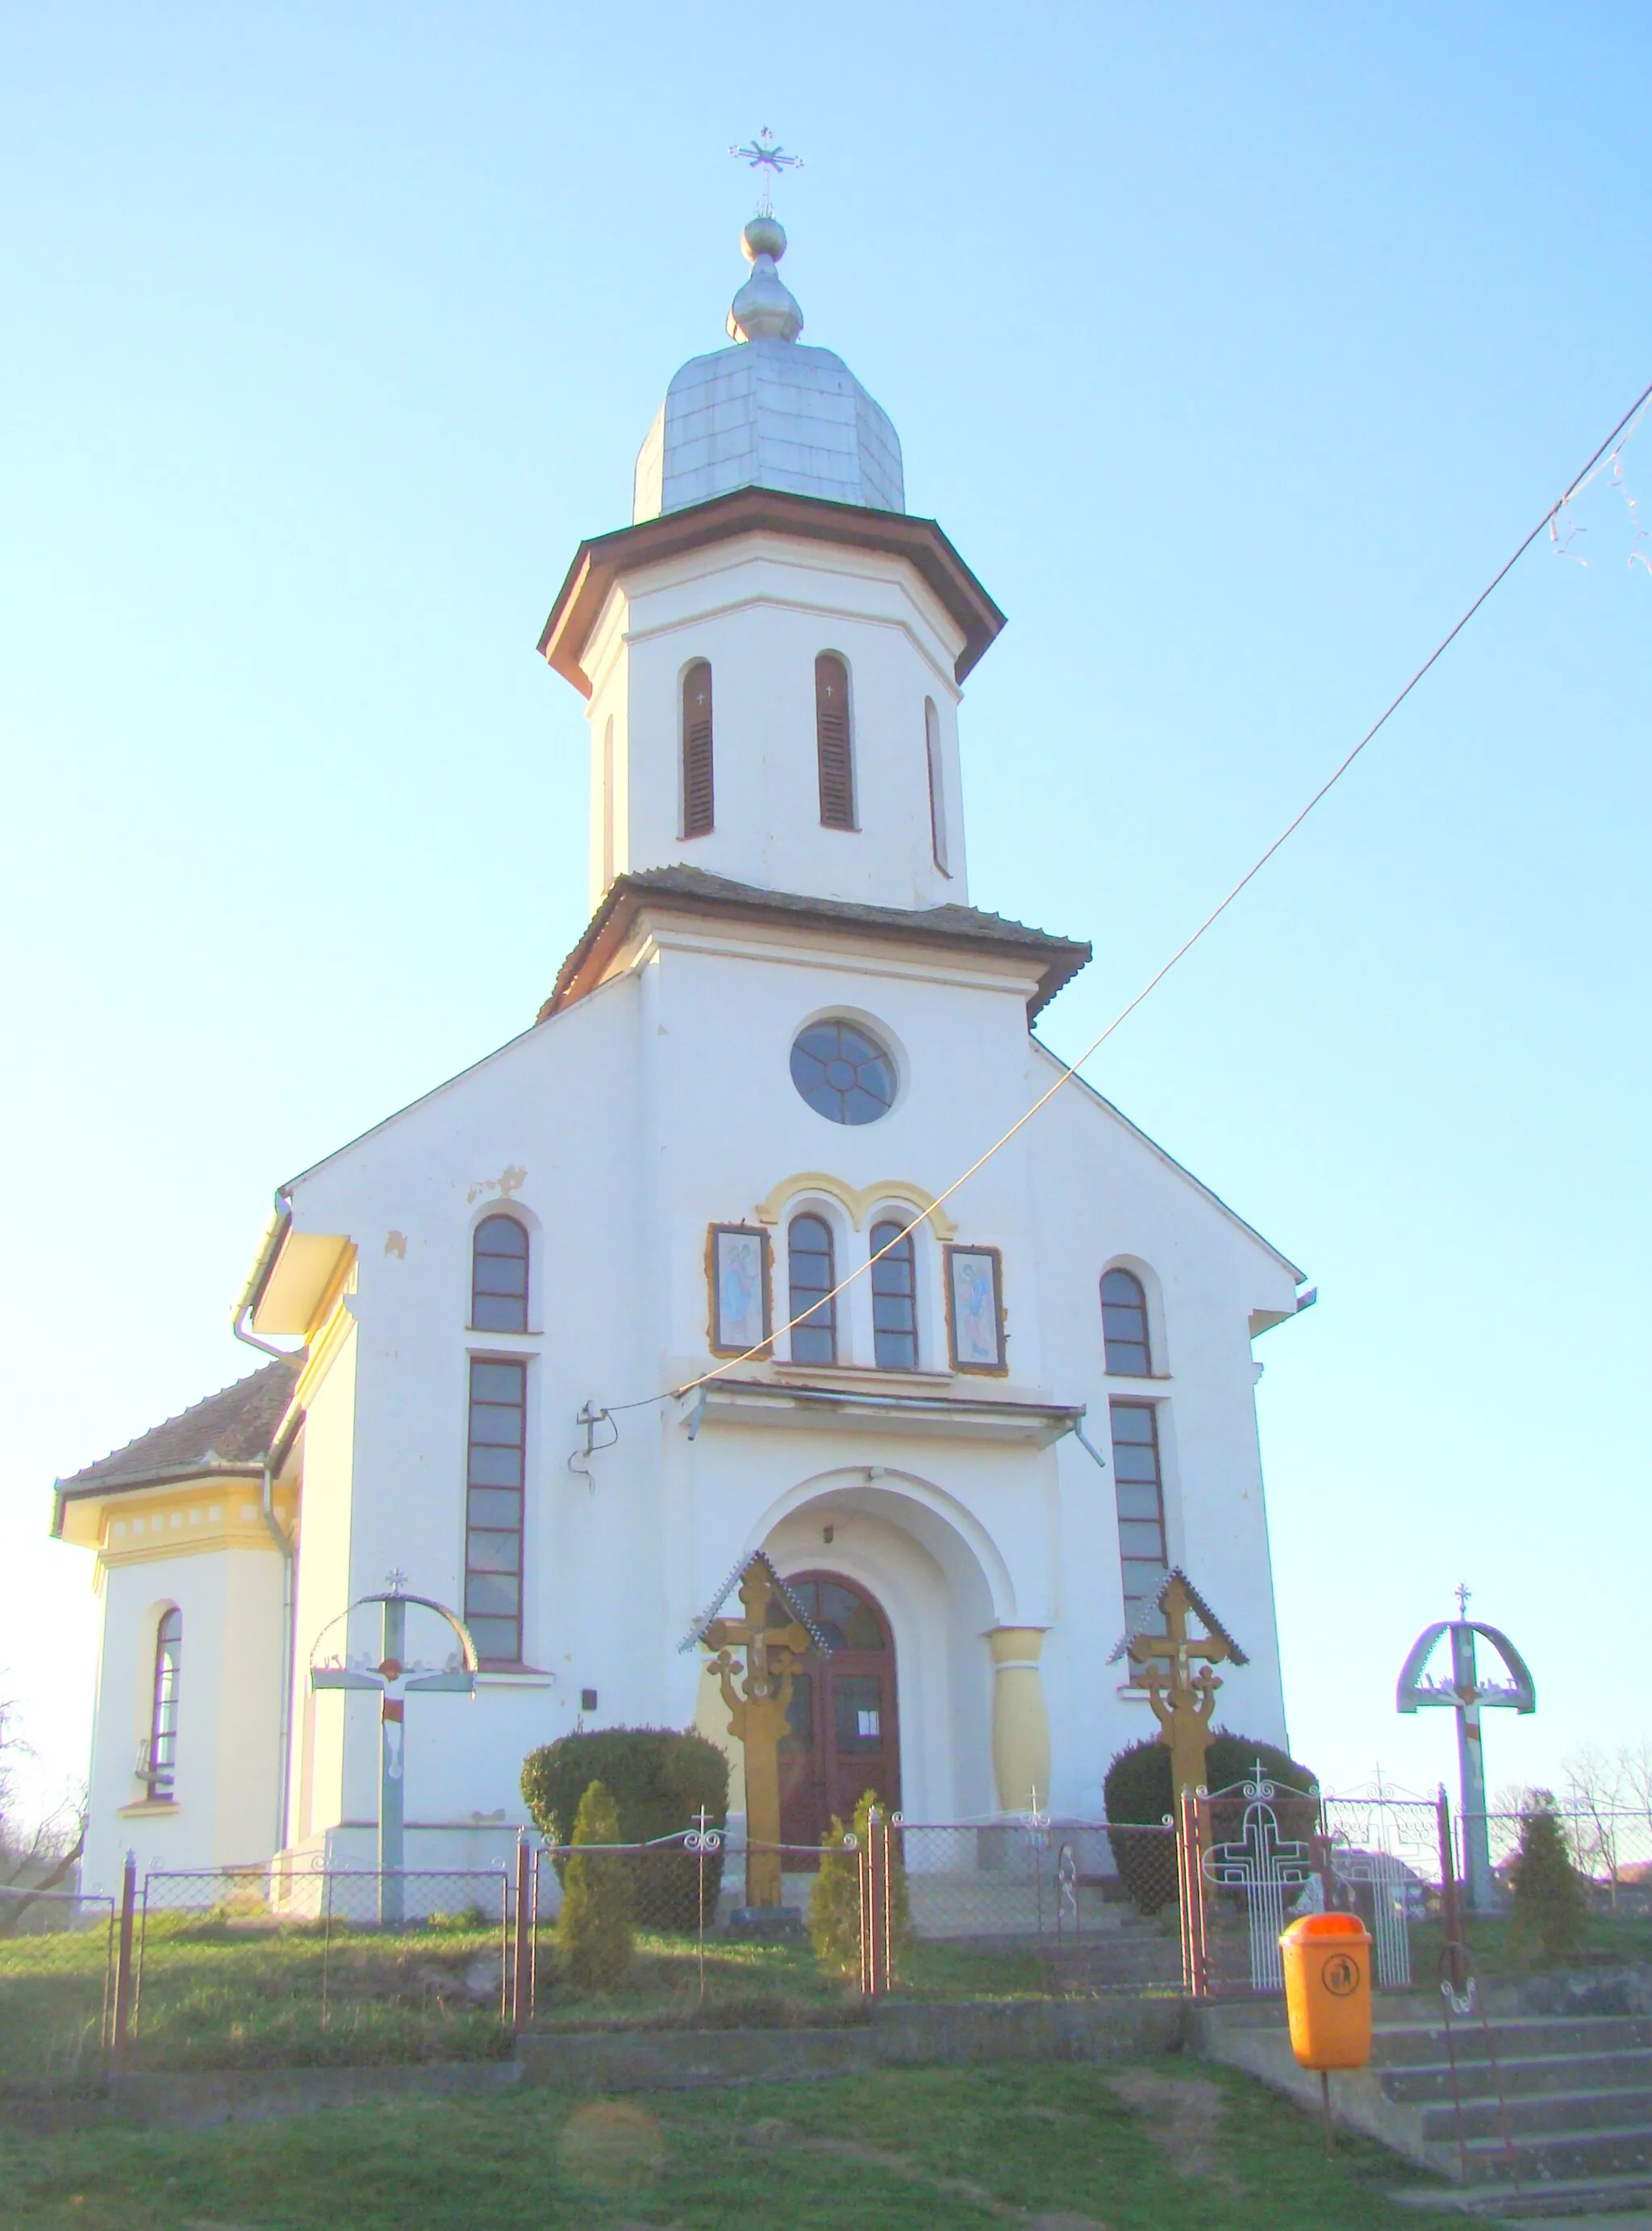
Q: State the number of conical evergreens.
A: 3